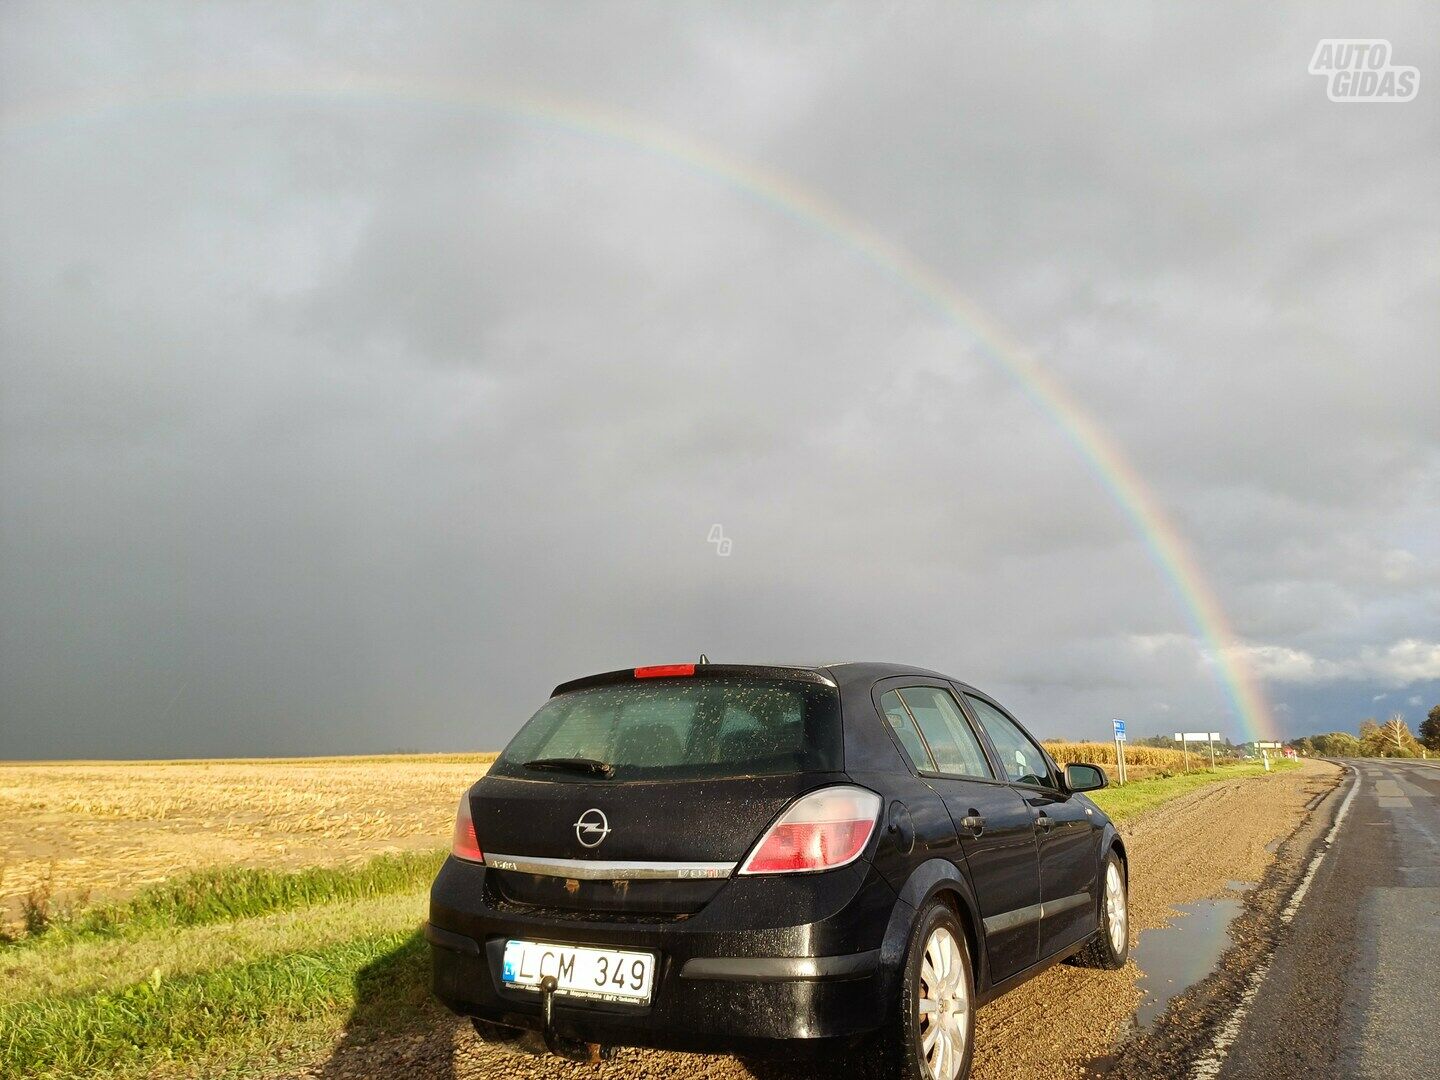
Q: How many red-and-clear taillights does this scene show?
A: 2